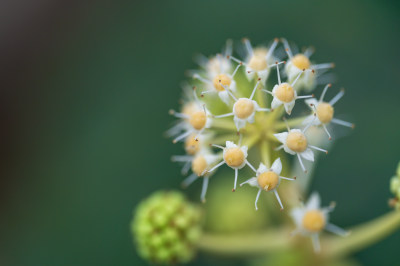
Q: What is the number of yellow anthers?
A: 13